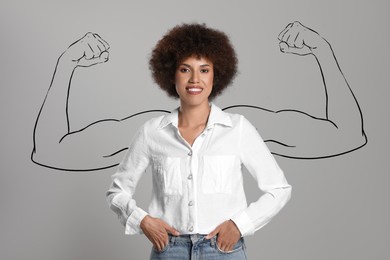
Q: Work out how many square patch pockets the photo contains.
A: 2